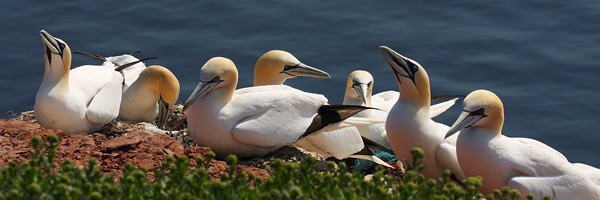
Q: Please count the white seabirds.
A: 7